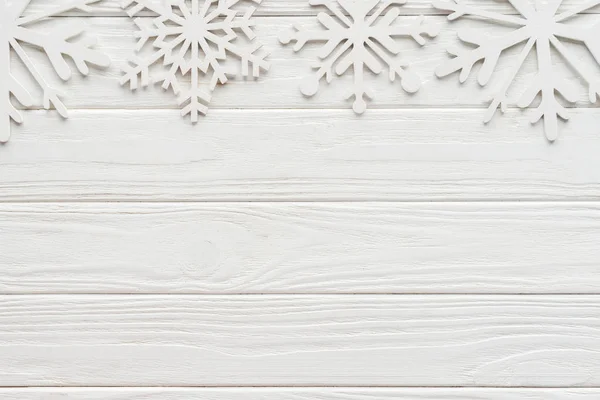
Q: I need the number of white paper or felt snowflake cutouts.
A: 4